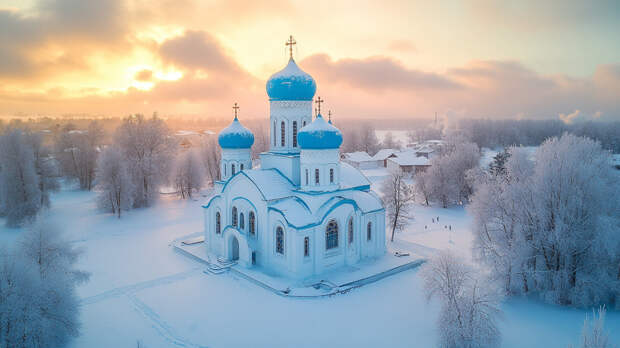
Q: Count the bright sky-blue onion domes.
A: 3